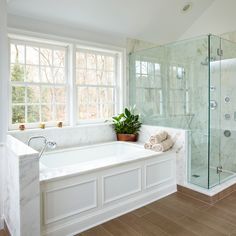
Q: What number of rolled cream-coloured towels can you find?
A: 3